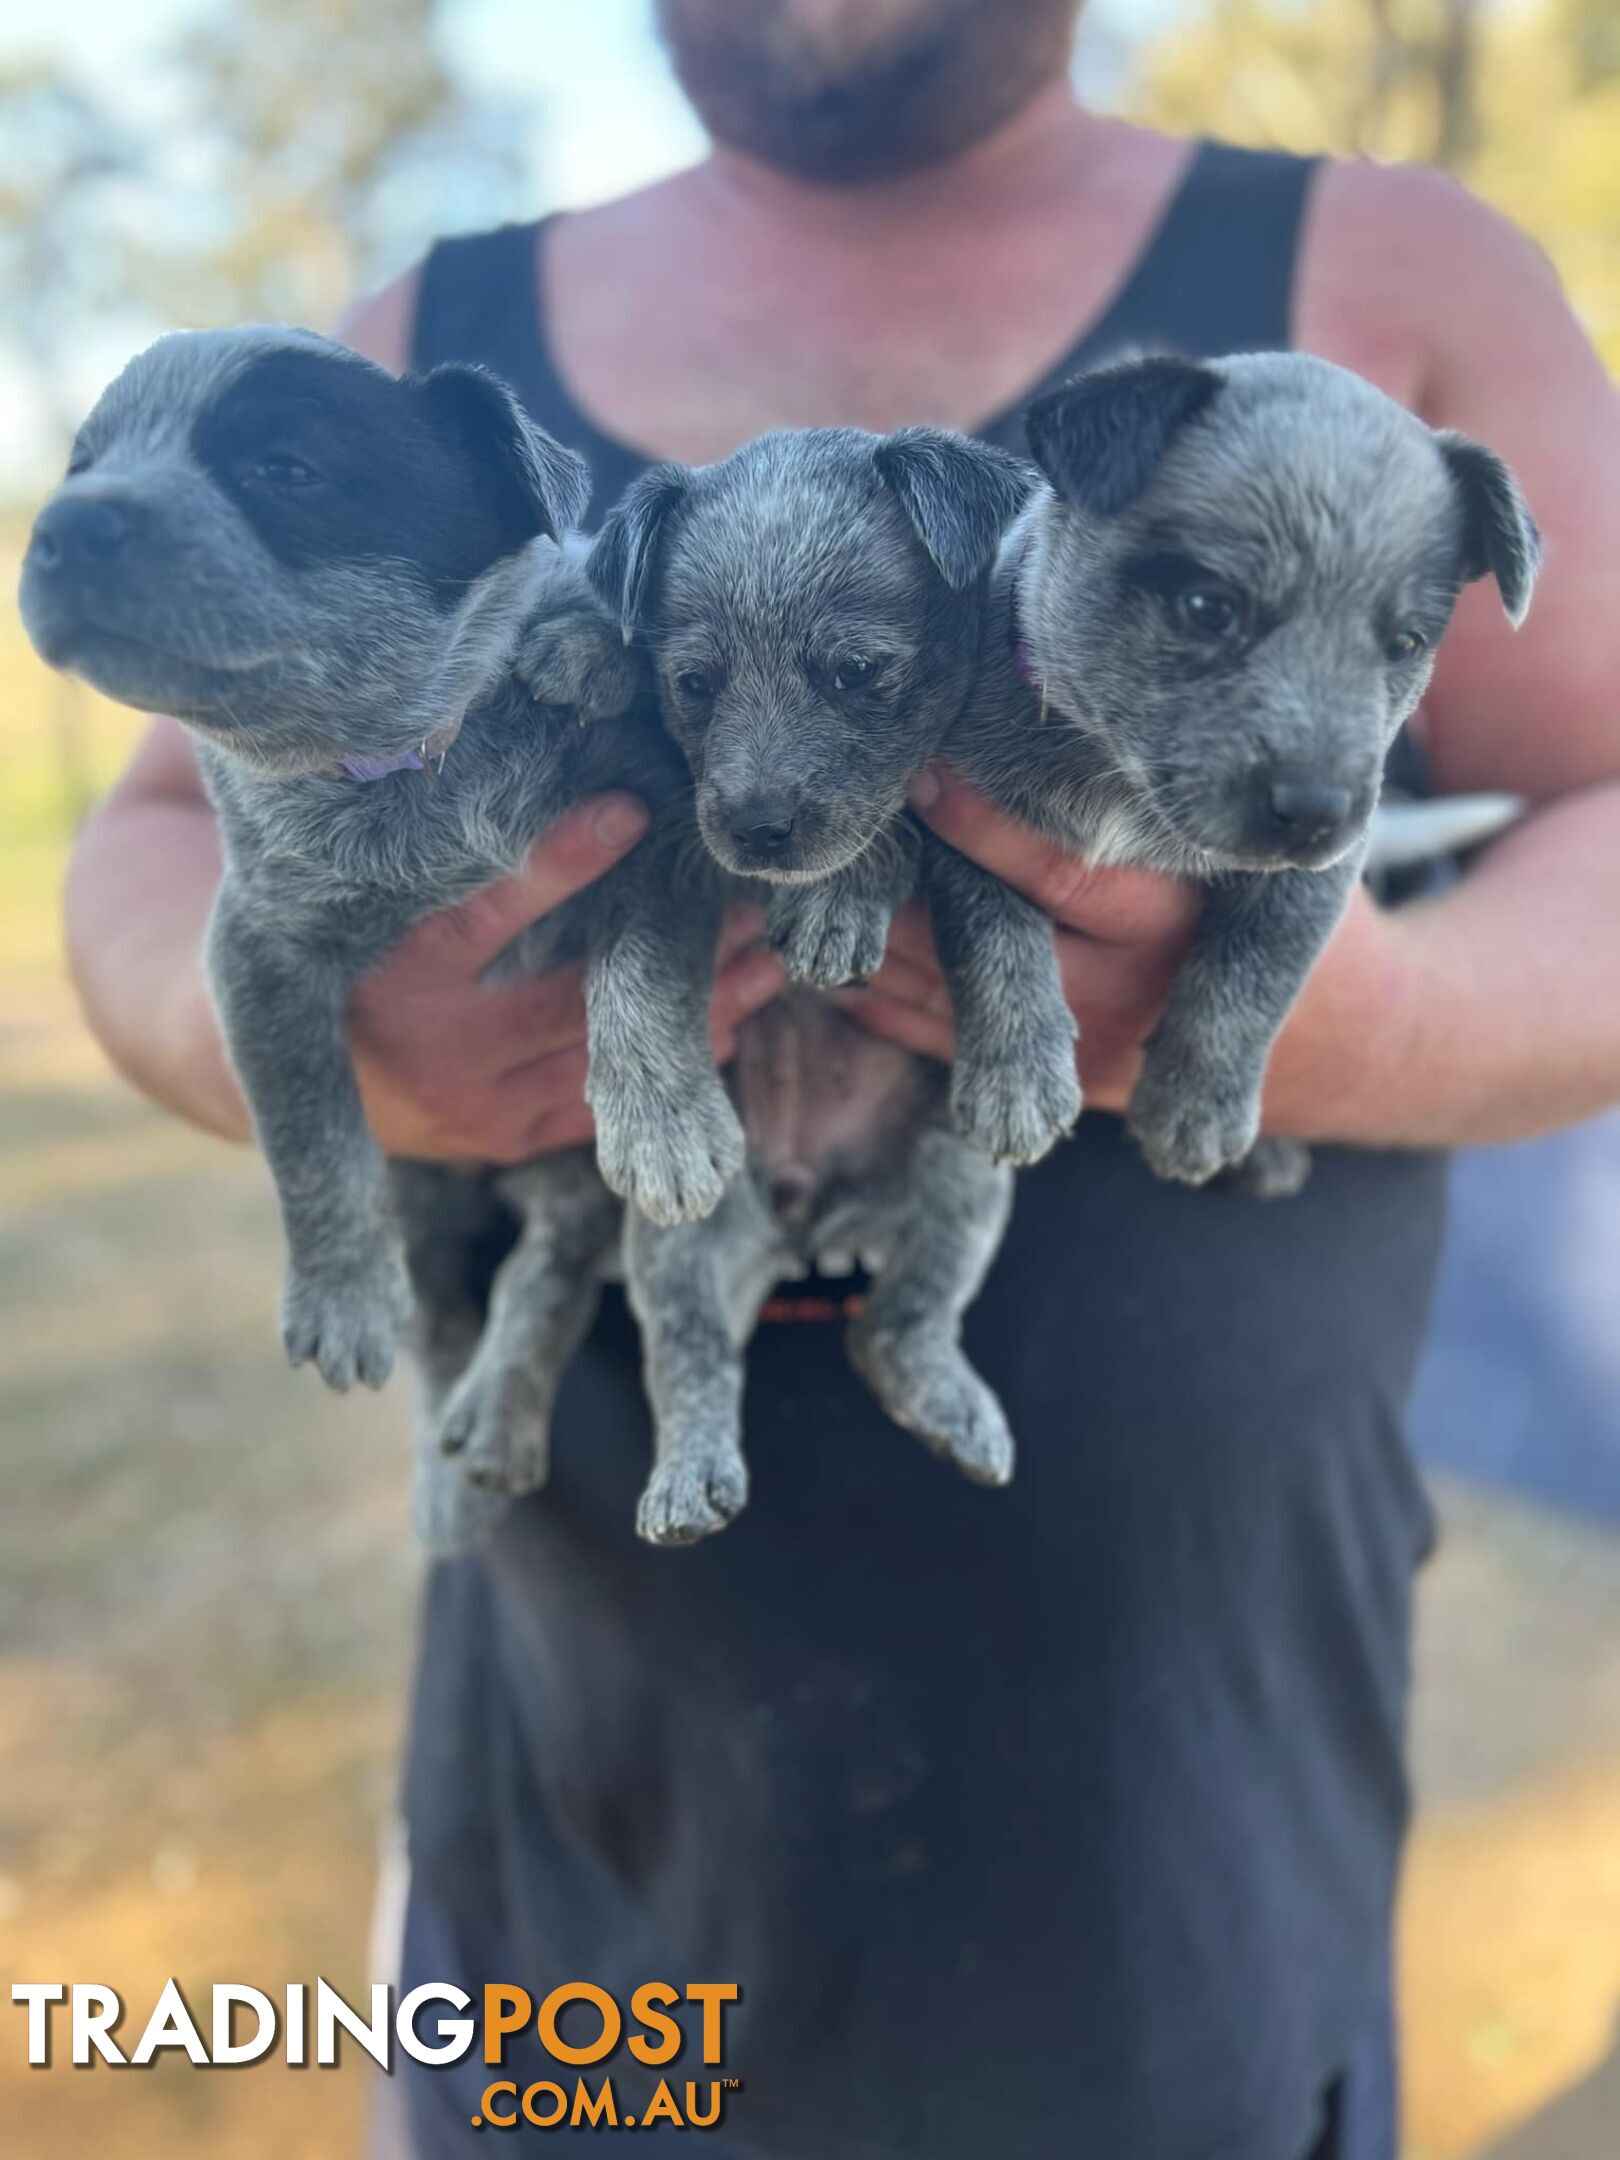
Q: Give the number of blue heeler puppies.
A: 3